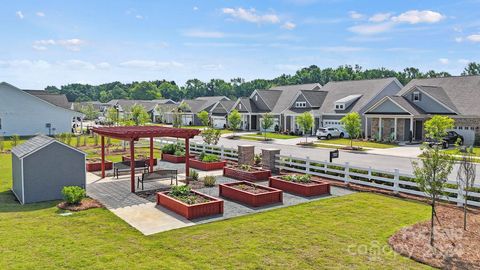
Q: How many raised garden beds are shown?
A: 8